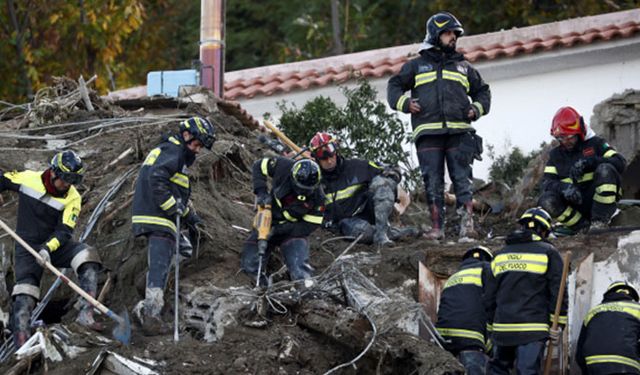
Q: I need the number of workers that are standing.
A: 7